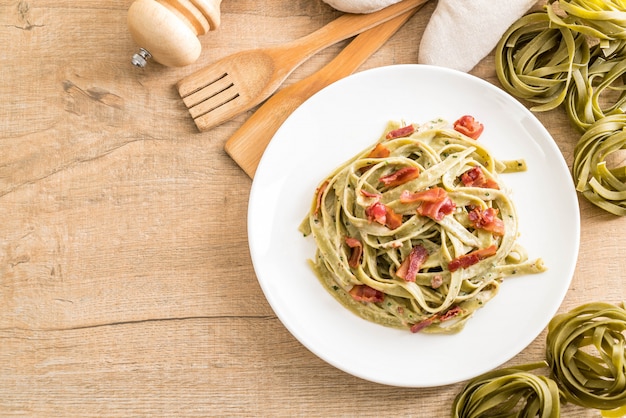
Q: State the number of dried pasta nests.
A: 6